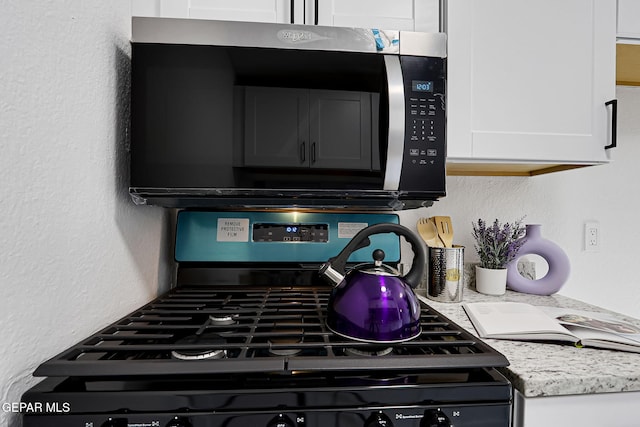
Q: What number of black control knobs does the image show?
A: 5